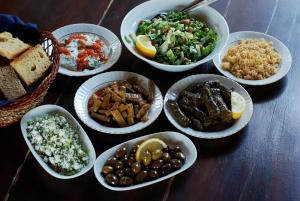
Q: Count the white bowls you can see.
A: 7